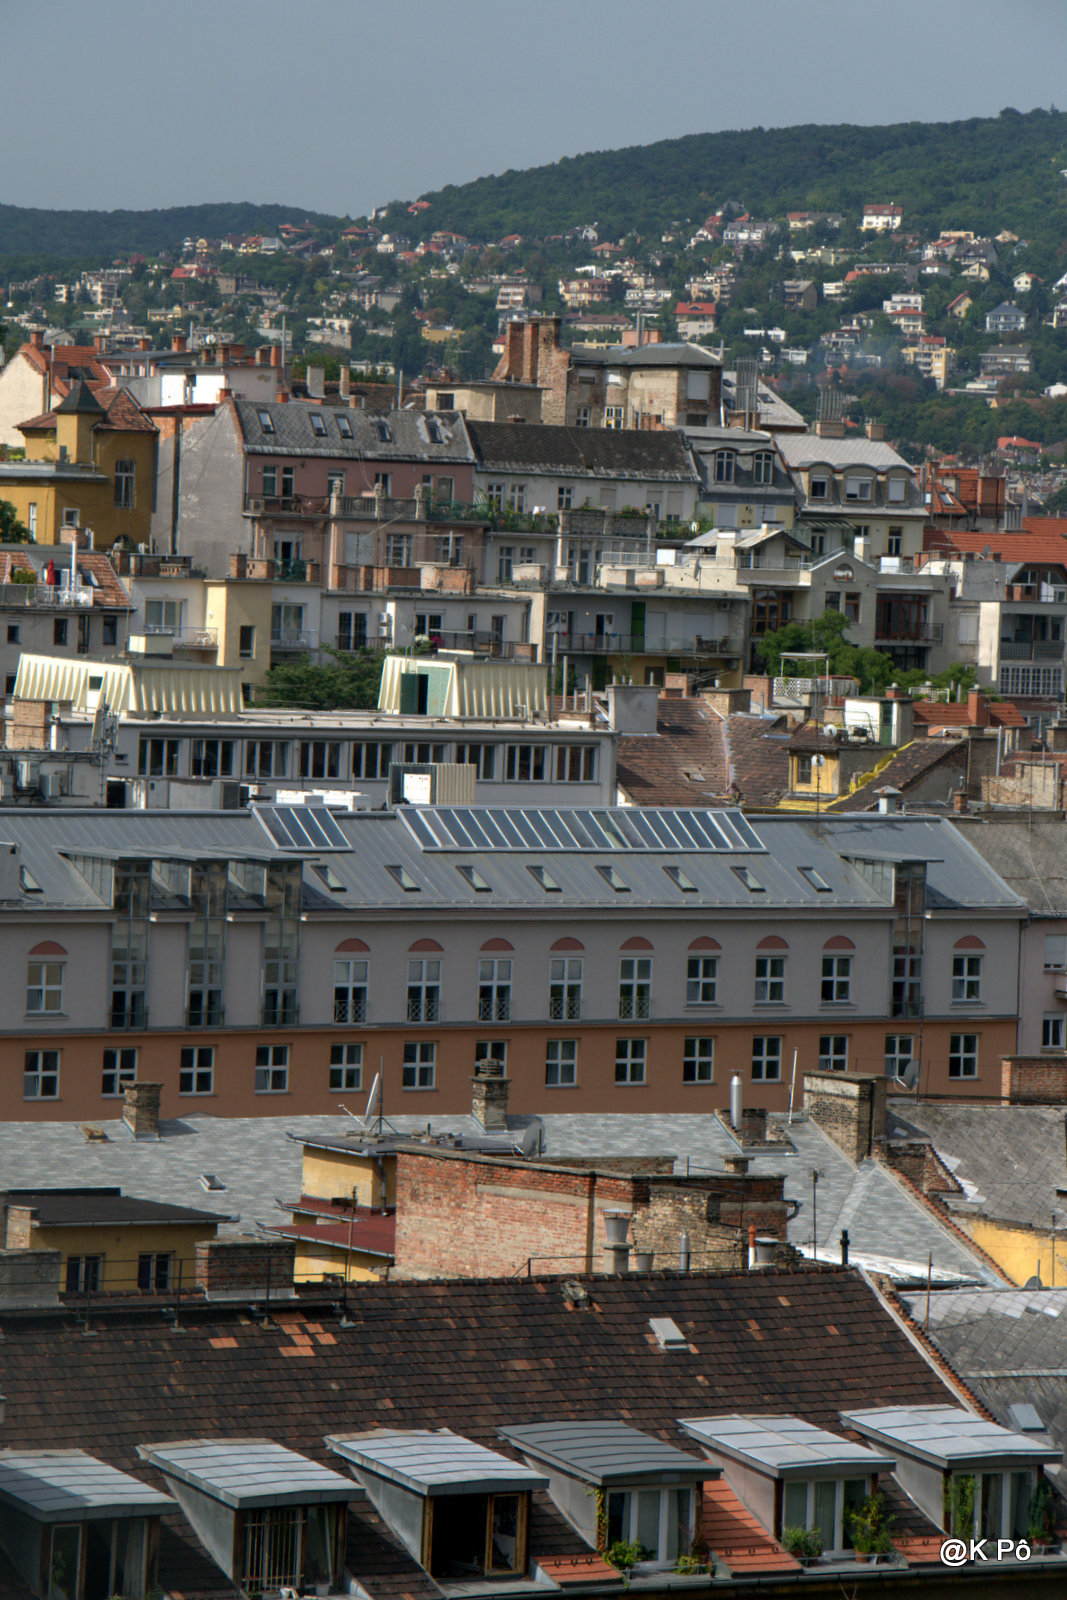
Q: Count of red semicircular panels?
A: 10